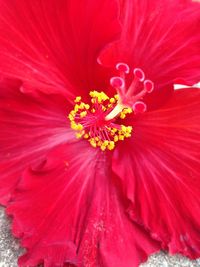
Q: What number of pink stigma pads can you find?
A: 5